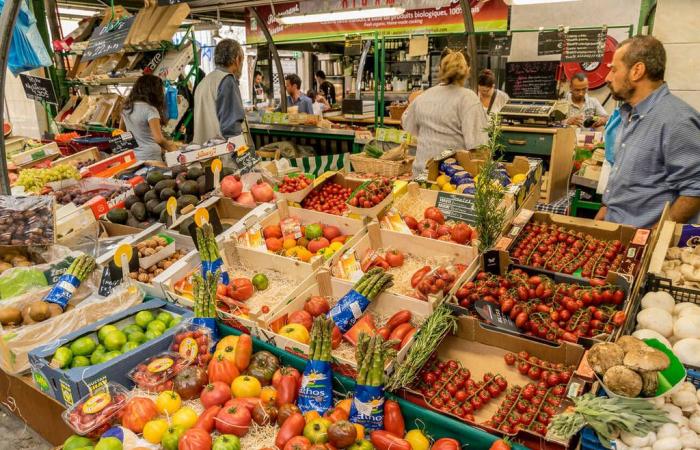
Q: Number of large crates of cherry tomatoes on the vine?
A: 3